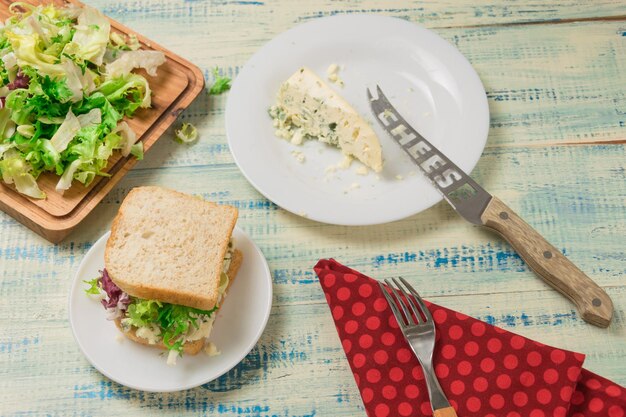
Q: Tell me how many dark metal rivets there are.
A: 3